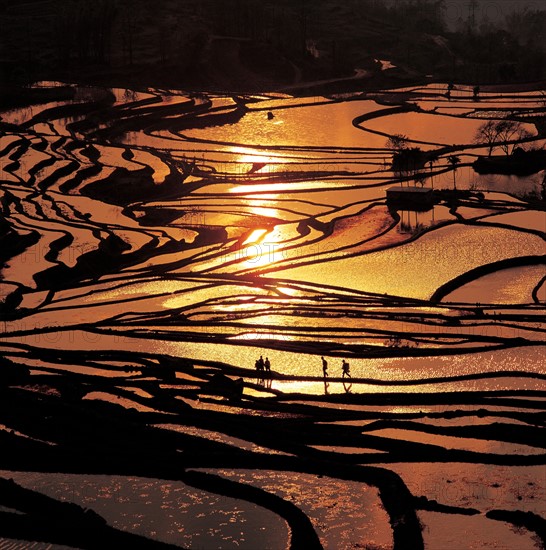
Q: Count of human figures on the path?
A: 5